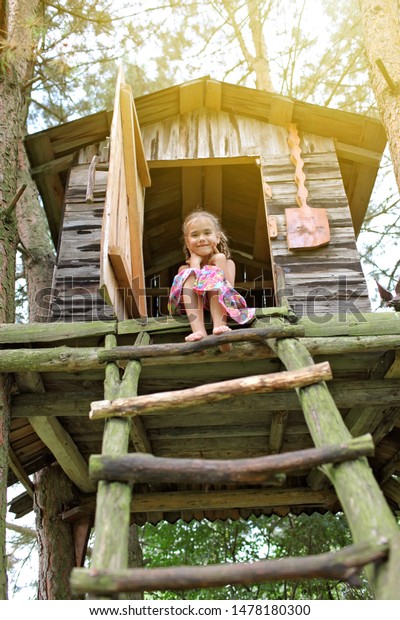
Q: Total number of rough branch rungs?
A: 4